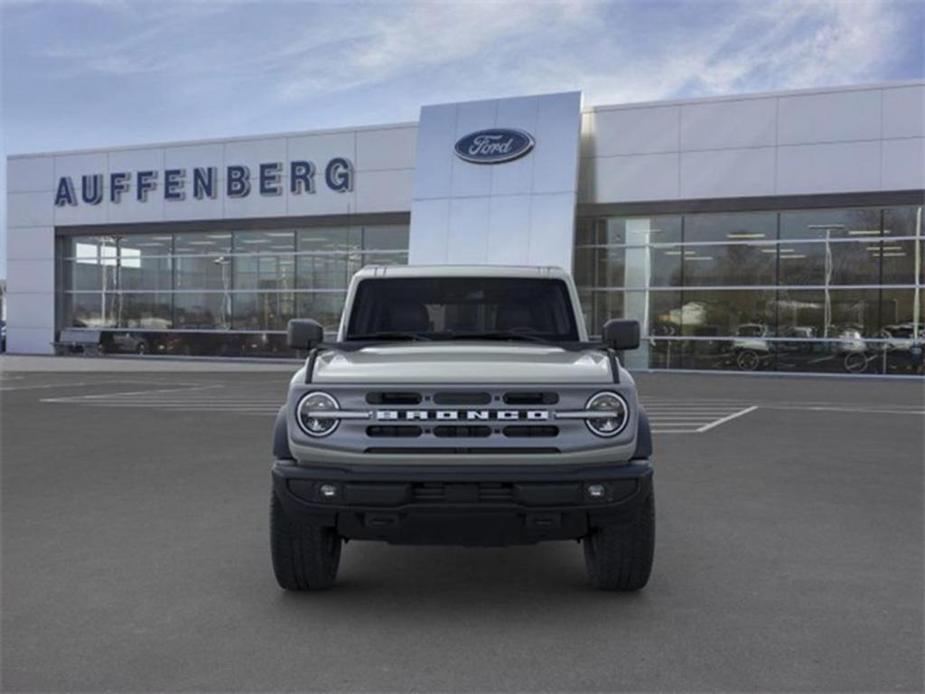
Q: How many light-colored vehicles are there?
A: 1